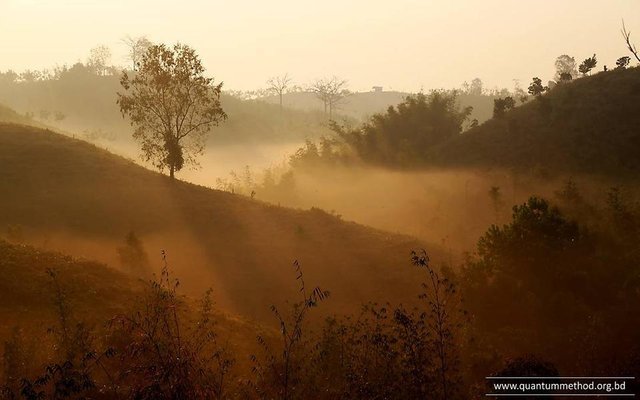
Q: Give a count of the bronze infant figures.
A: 0